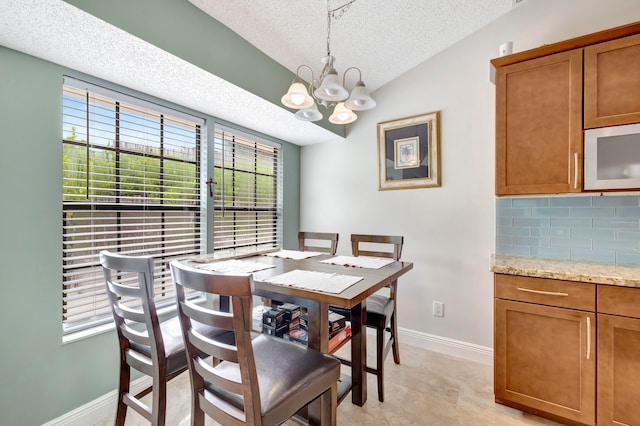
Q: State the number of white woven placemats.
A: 4